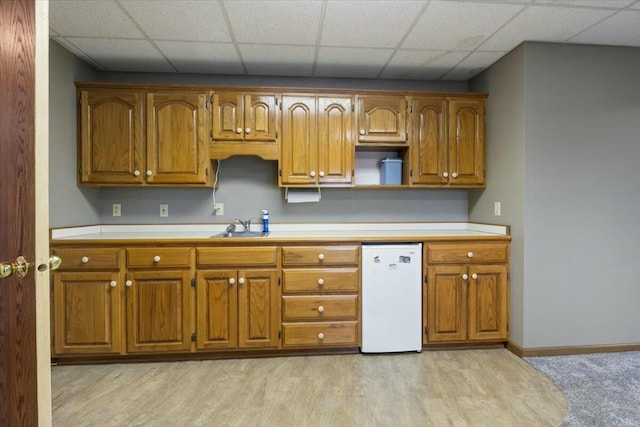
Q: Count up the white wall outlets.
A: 4